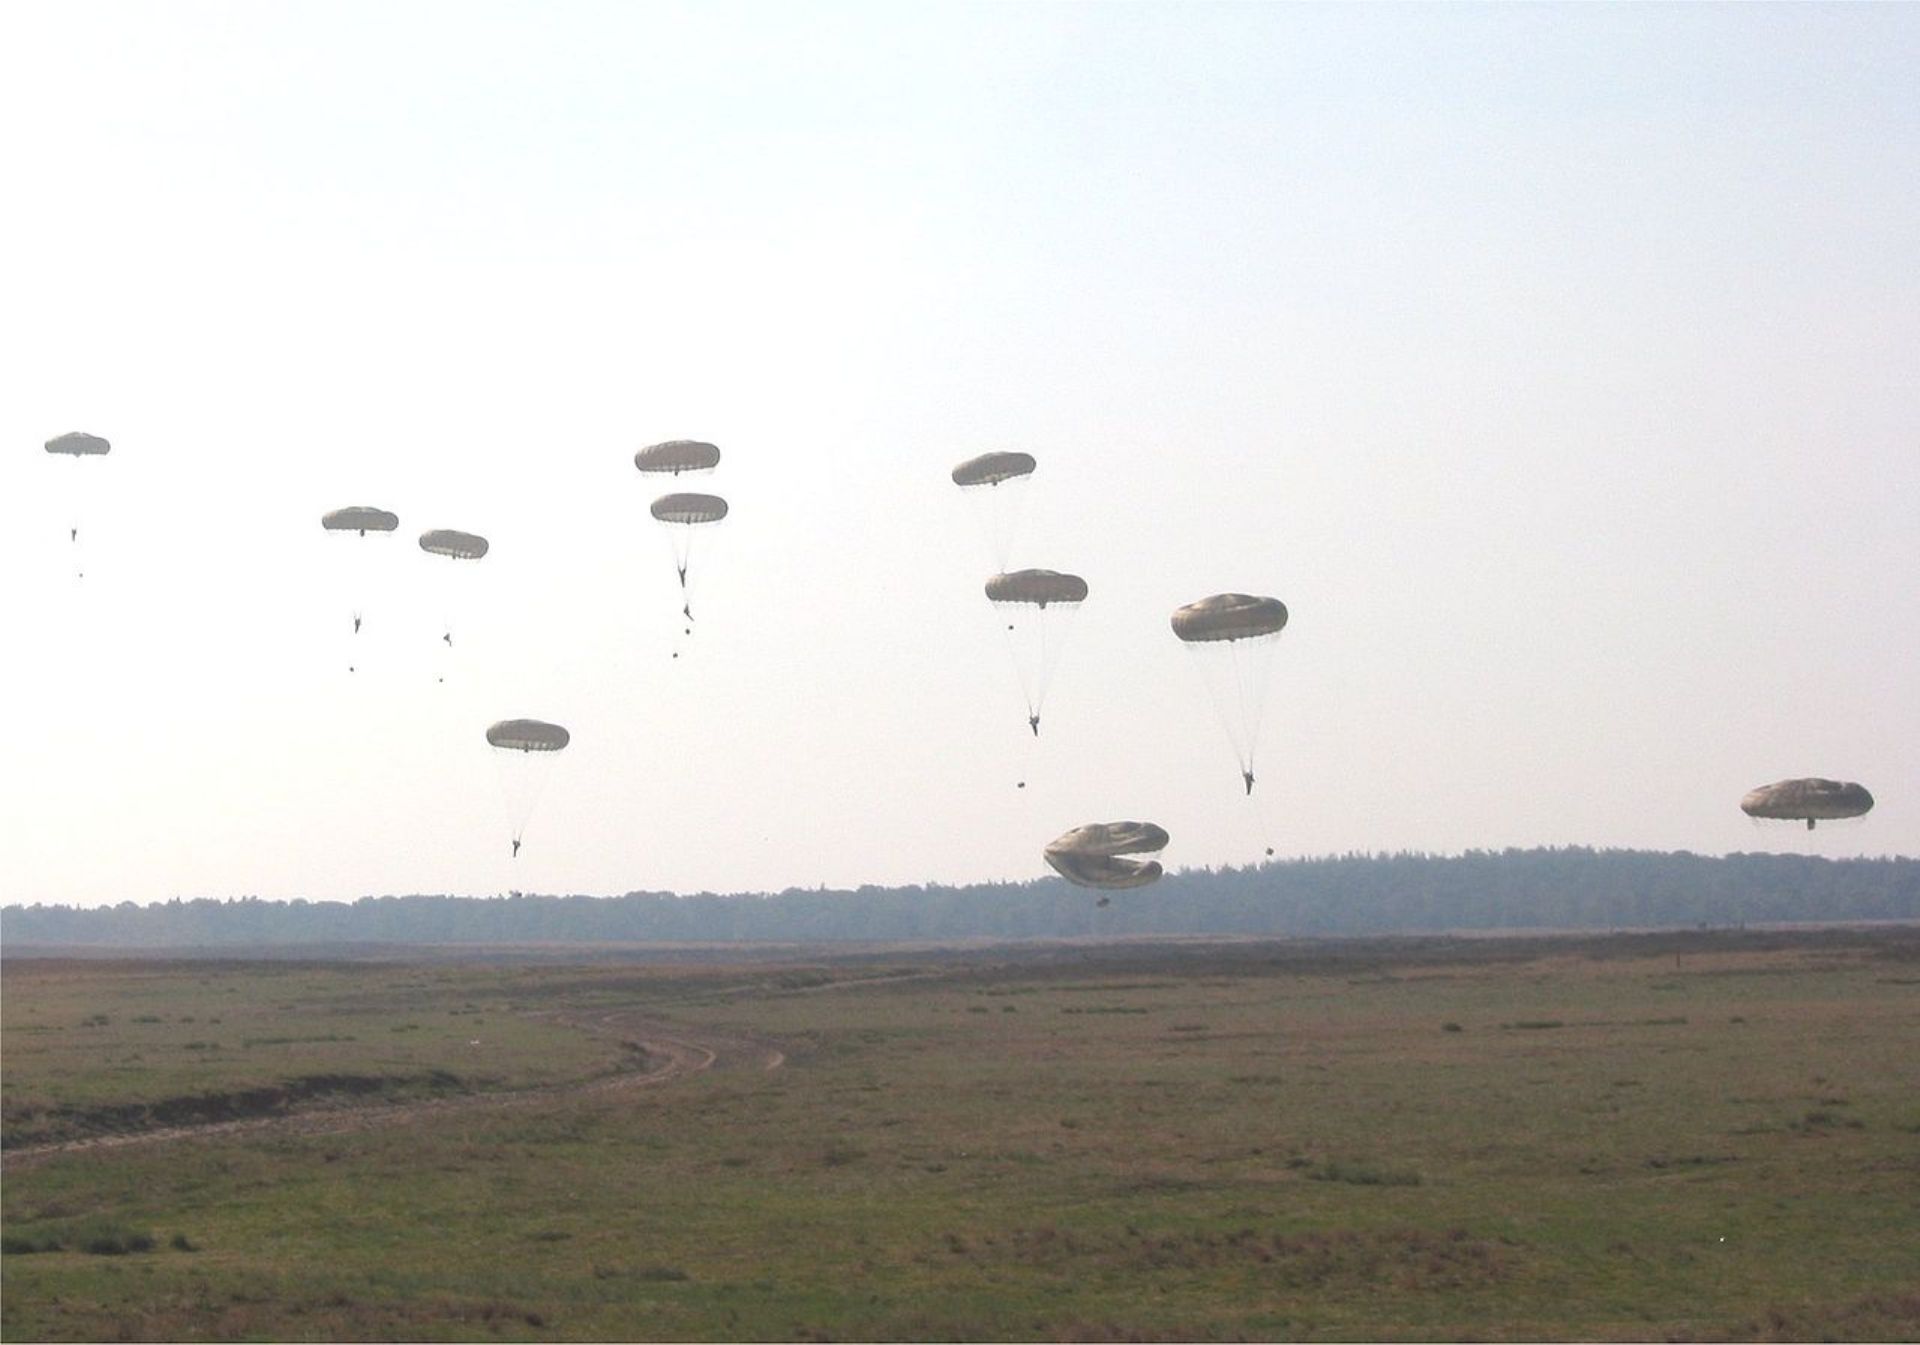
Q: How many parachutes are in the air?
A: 11